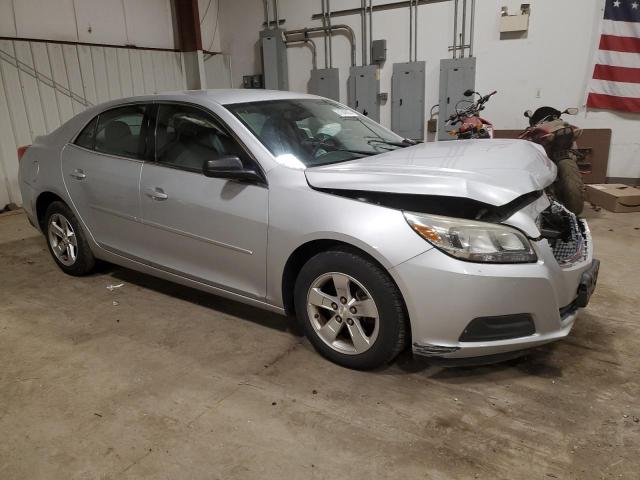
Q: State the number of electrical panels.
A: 5